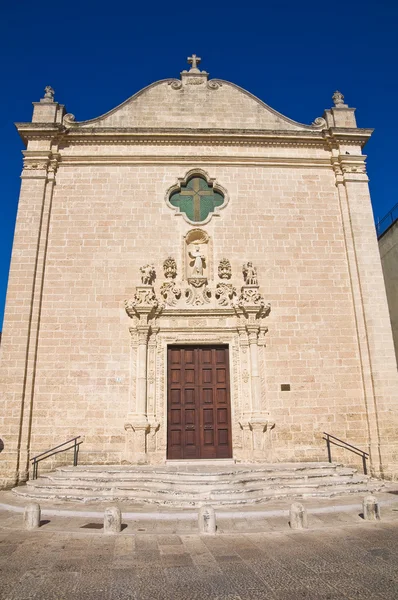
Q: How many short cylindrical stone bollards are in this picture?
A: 5